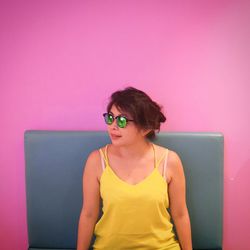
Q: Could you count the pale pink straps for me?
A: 2